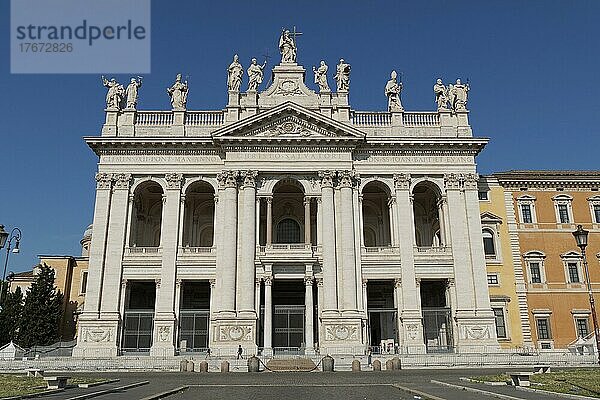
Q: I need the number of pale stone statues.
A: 11